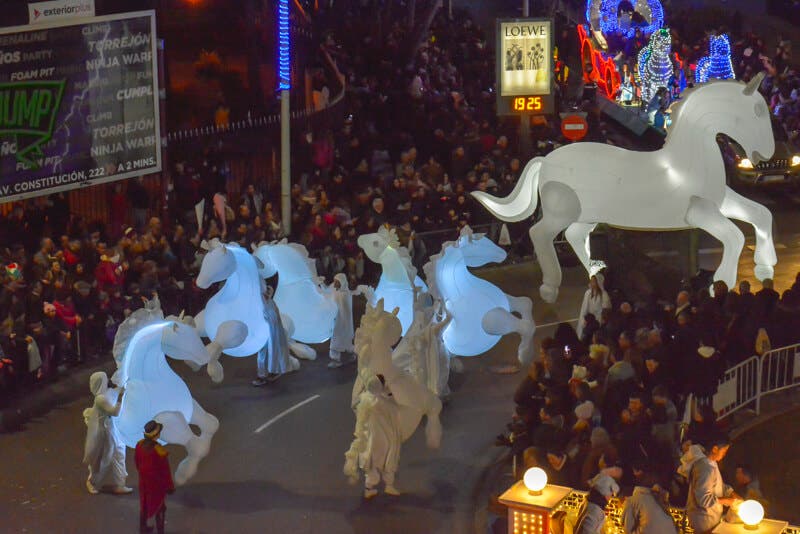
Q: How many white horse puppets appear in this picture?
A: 7